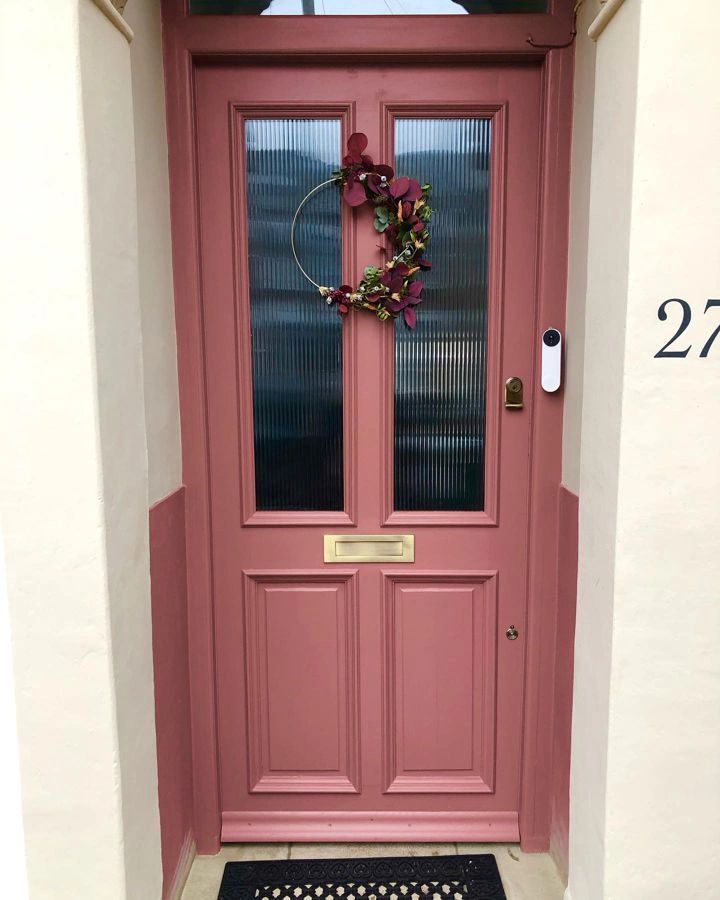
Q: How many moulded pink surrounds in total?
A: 4